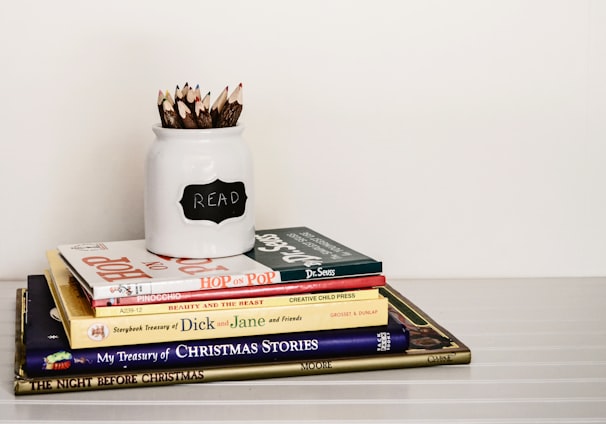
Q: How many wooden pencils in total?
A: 12